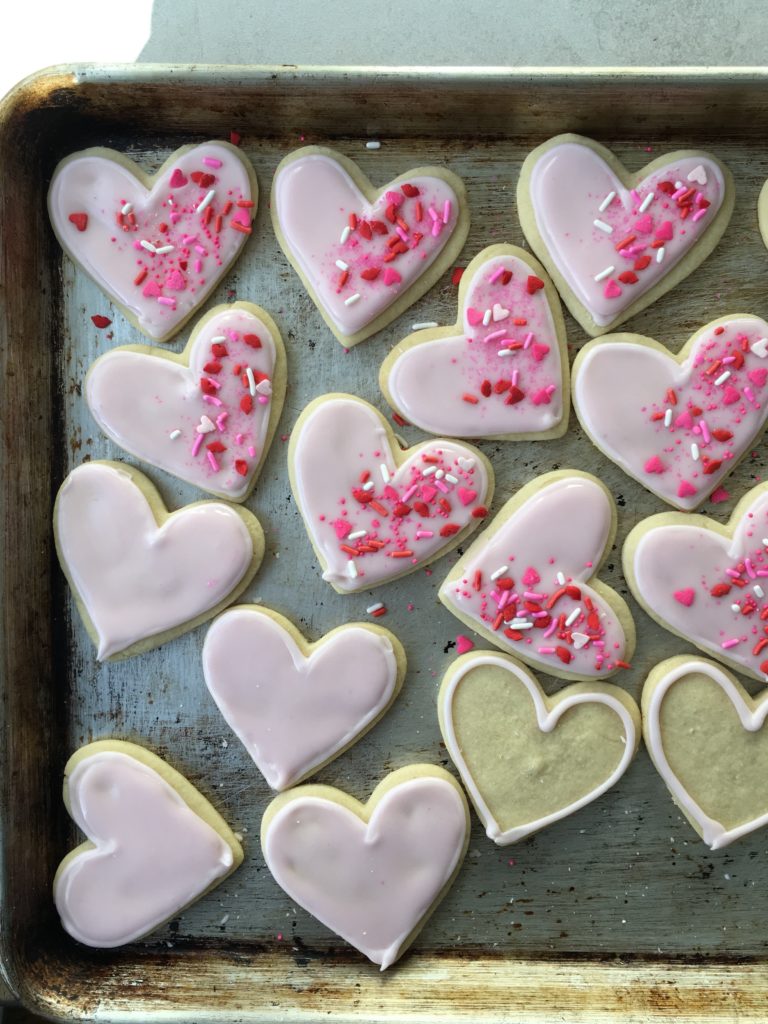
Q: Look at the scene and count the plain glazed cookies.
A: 4